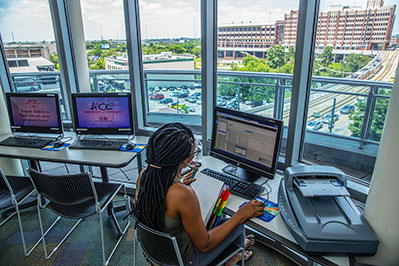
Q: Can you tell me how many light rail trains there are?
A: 1